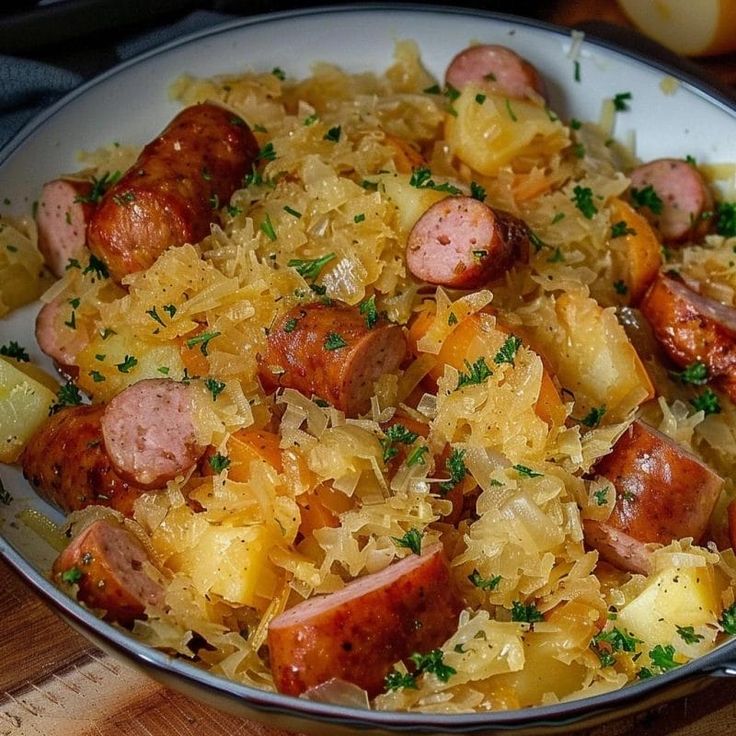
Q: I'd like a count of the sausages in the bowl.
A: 13